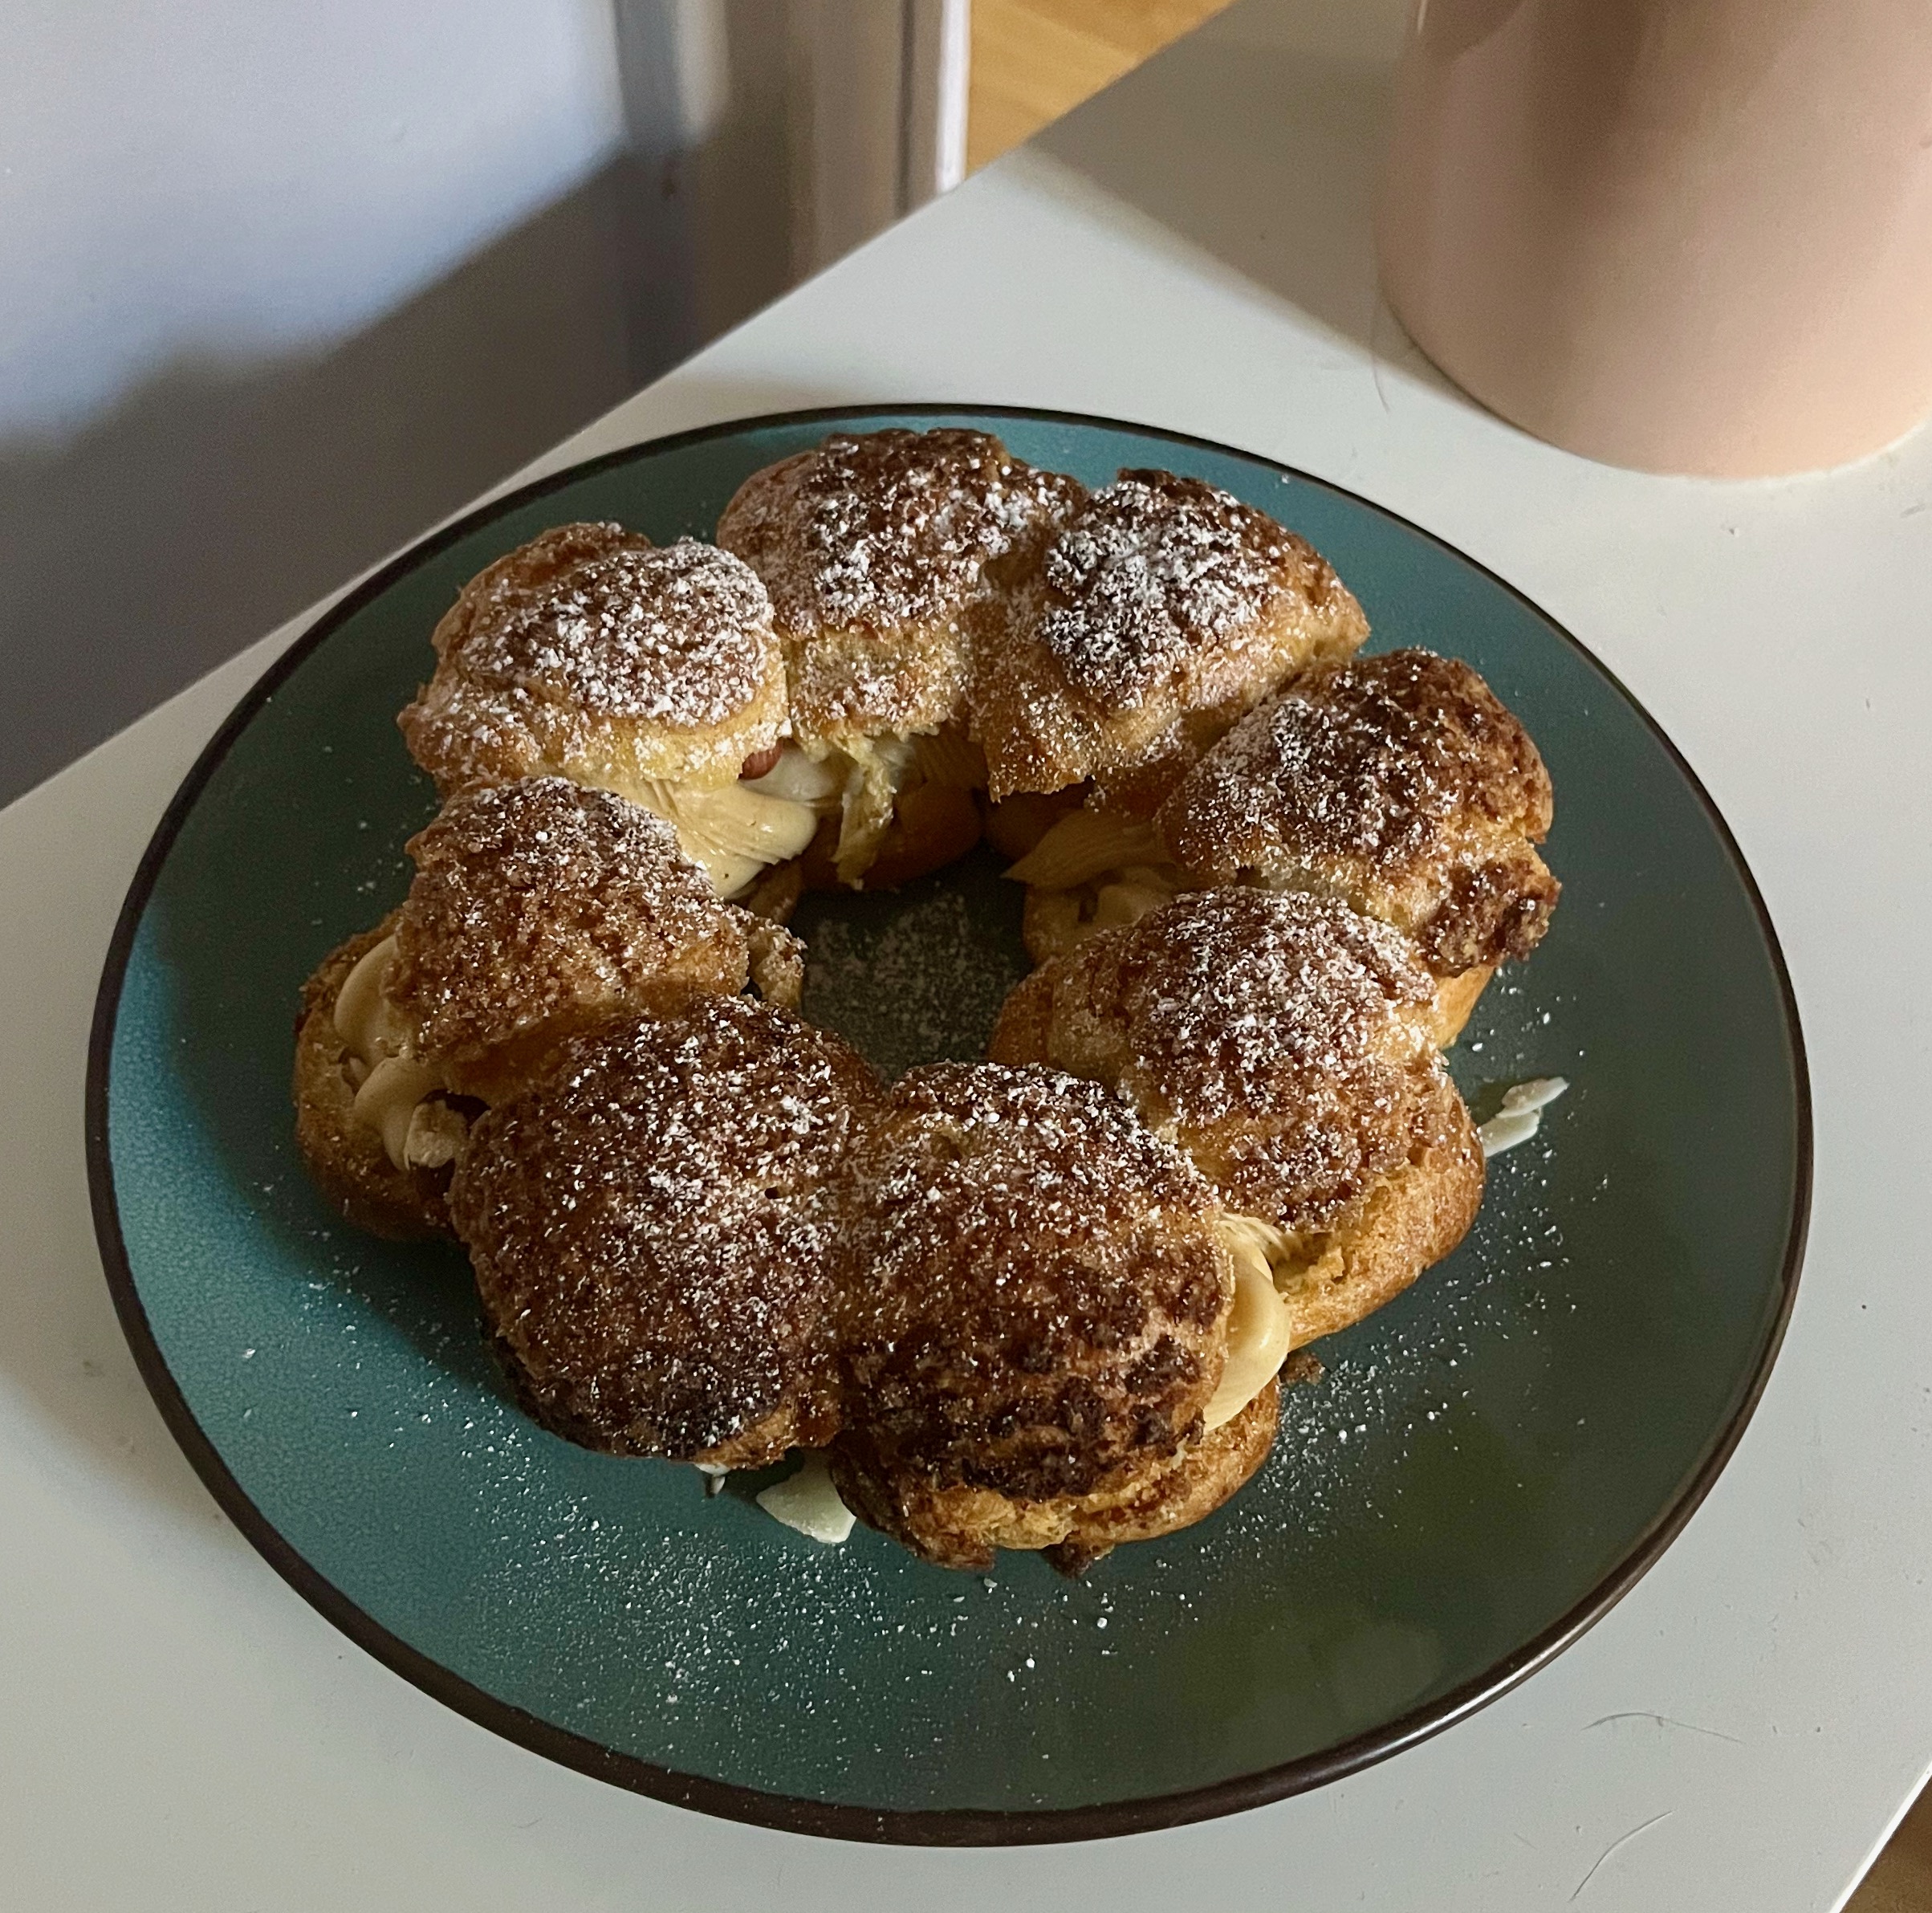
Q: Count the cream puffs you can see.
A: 8